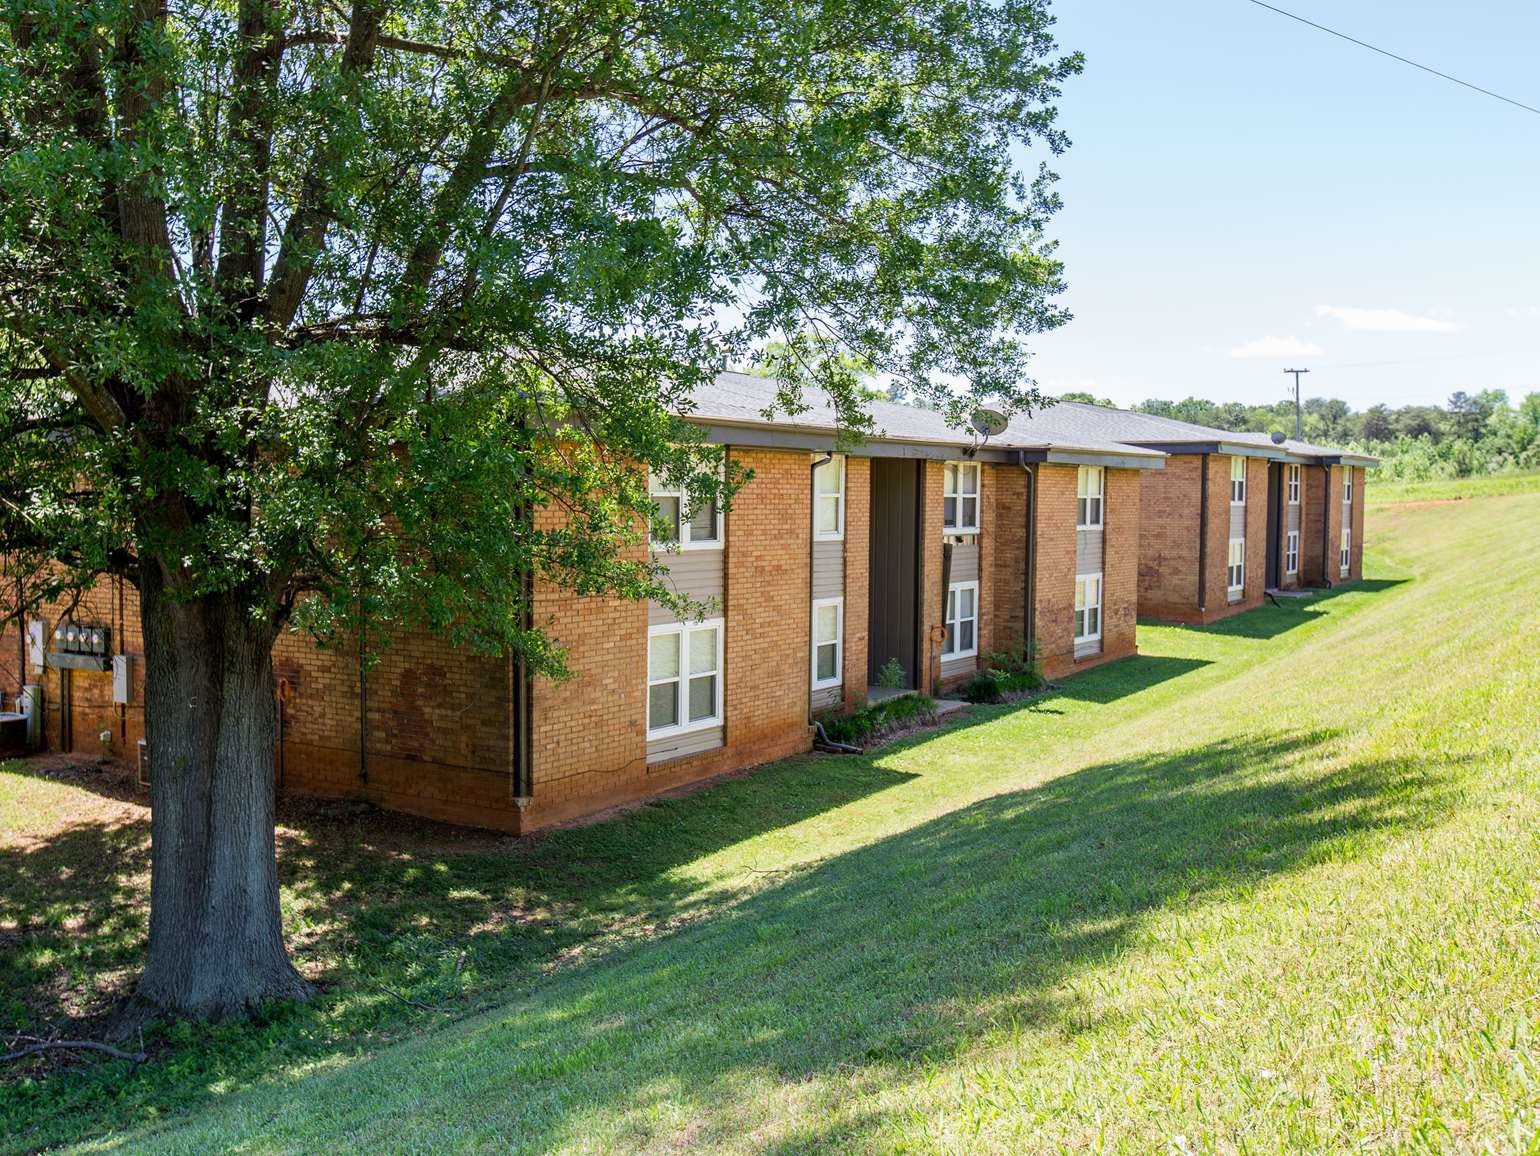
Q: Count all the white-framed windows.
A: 14